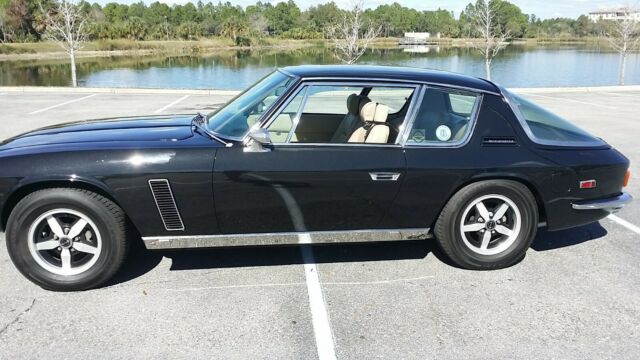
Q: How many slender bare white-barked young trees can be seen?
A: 4